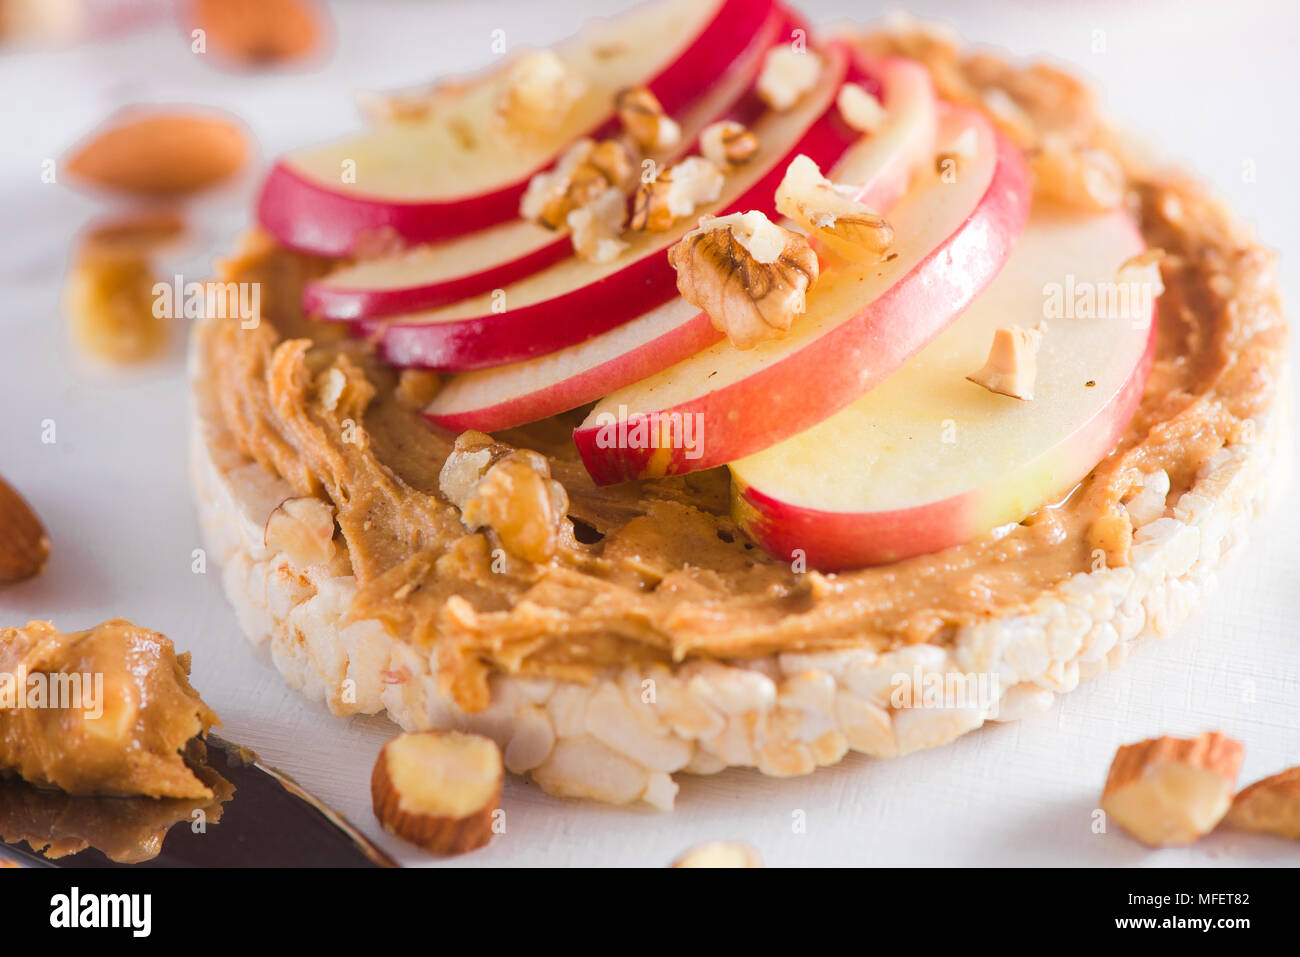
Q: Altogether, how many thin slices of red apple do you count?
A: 6